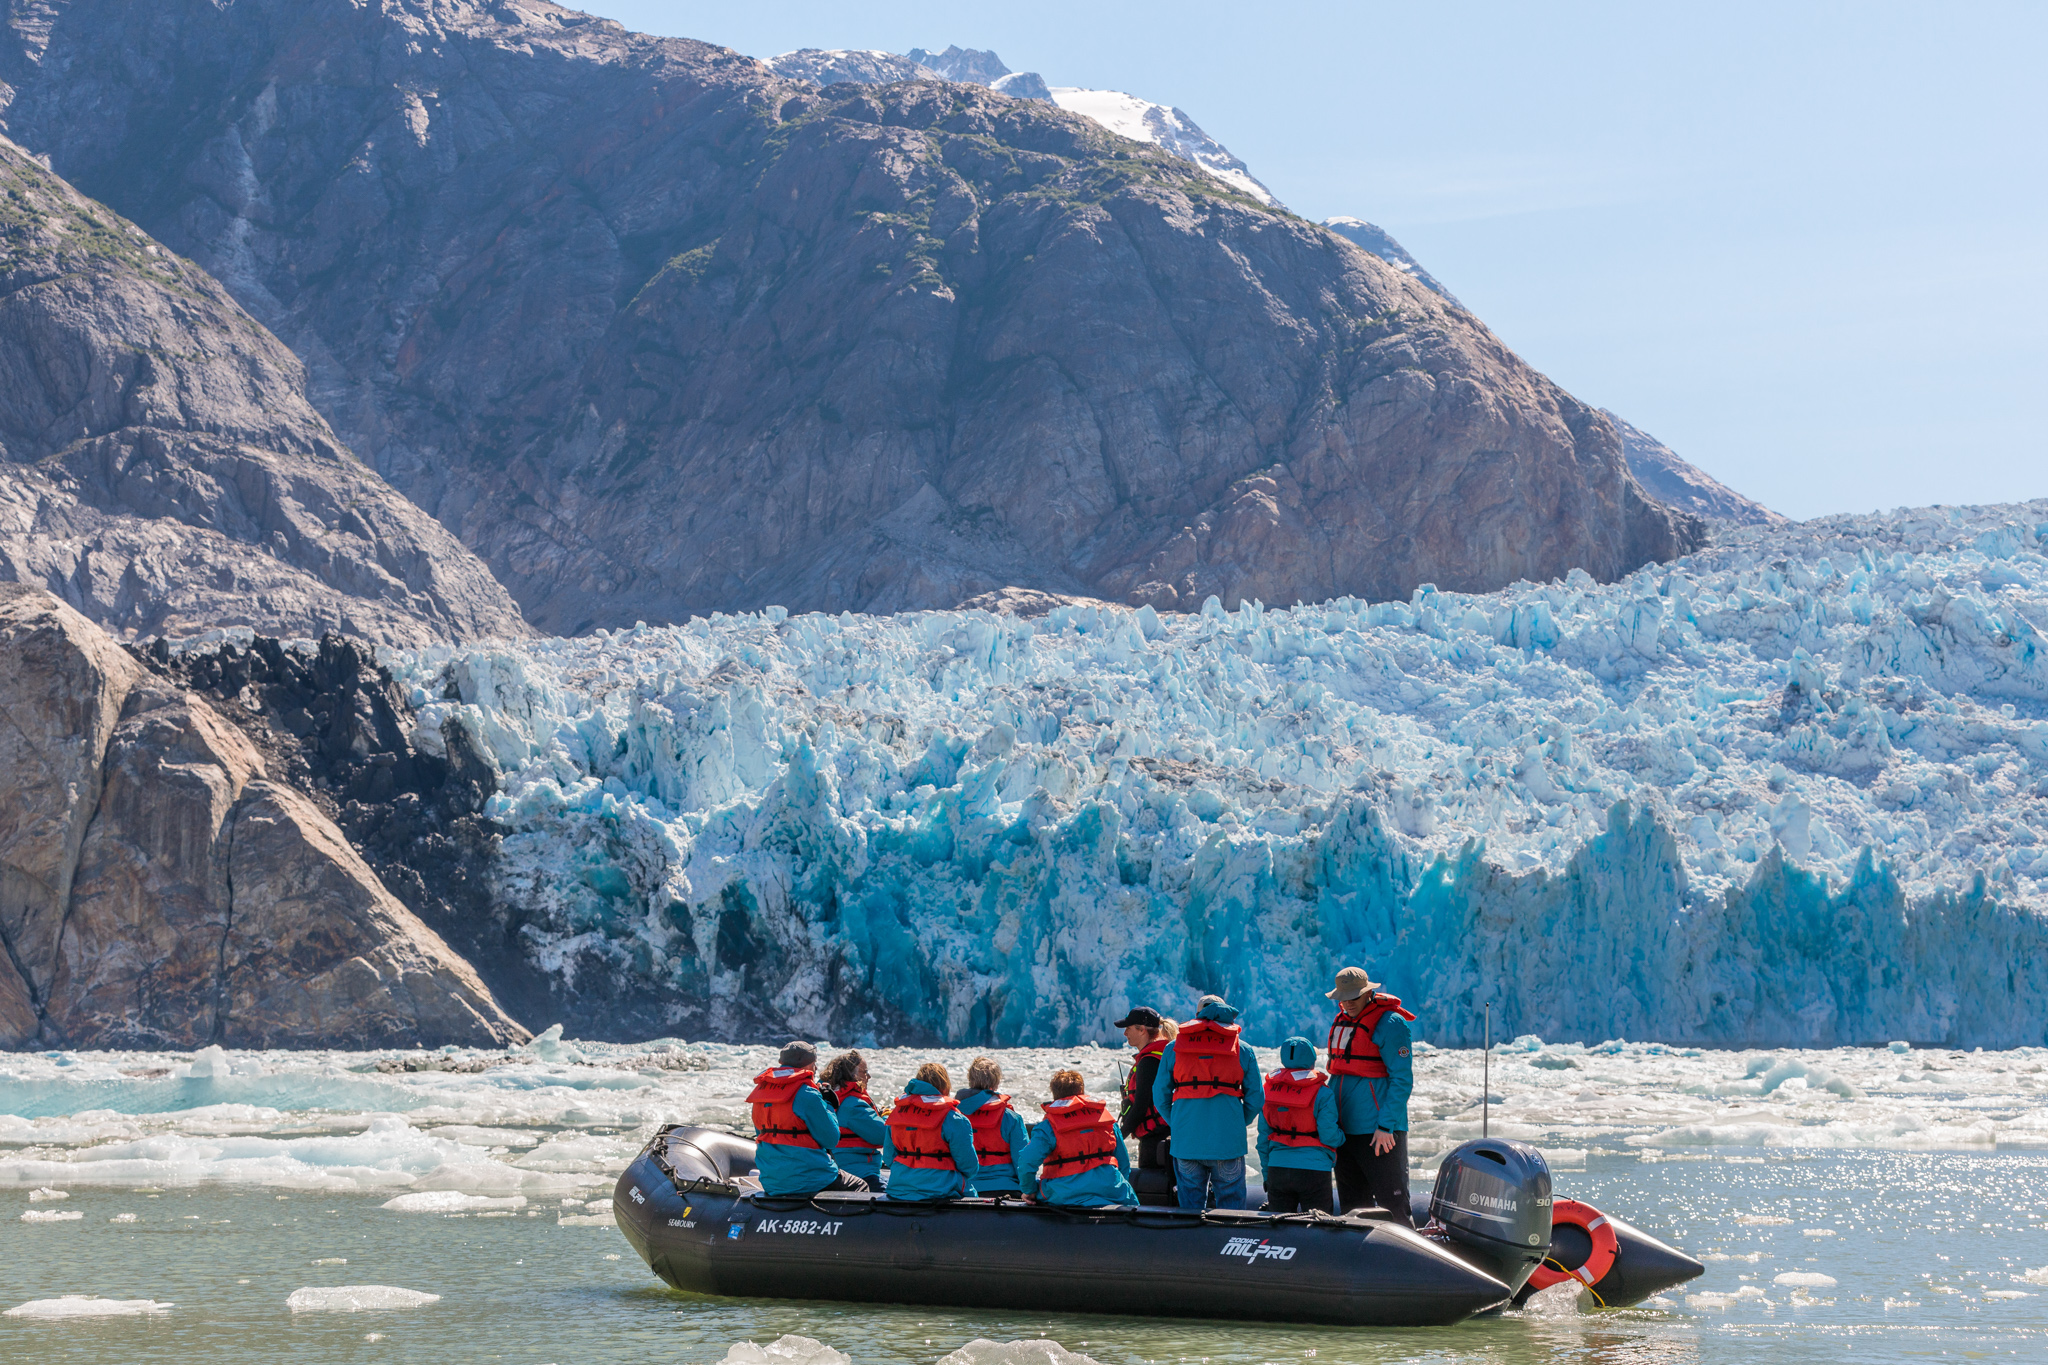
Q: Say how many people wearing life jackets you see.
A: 9